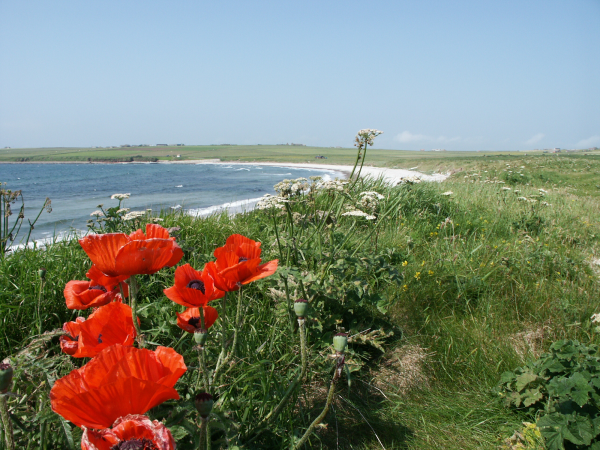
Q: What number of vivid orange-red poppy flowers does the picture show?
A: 8